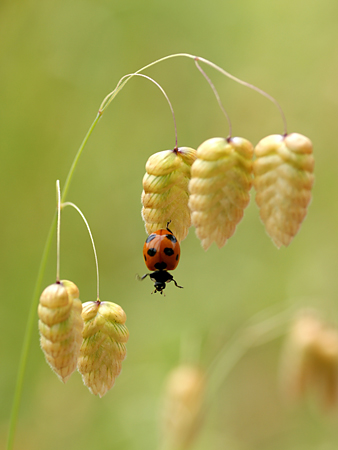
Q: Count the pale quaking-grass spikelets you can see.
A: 5